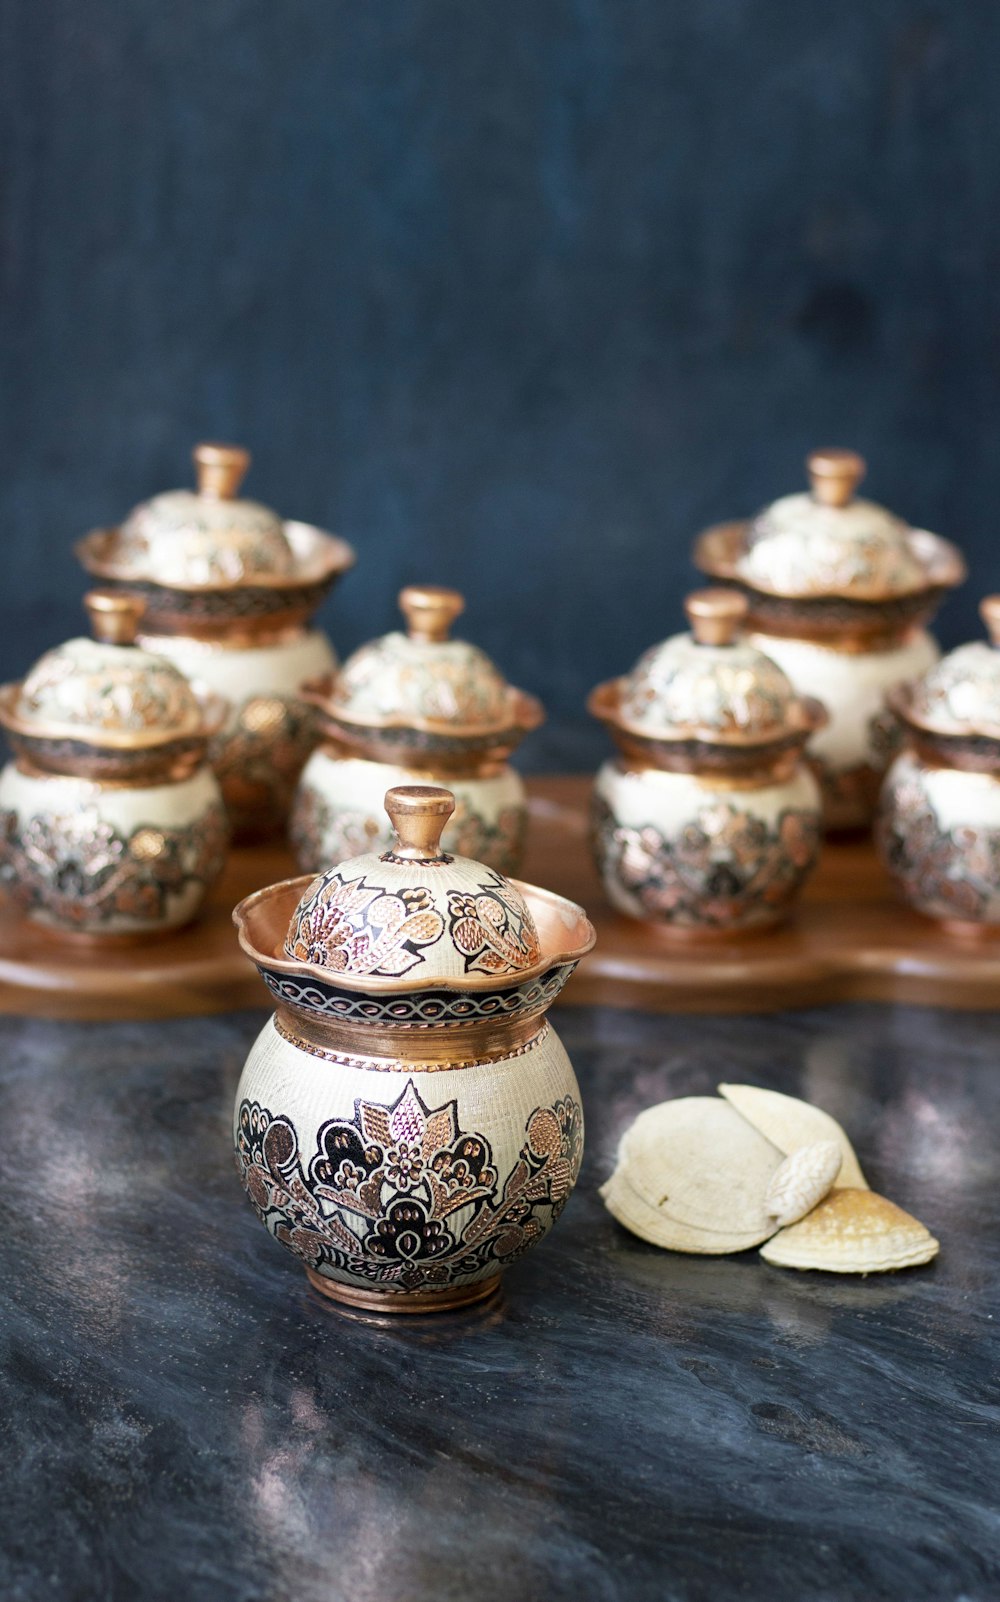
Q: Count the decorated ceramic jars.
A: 7